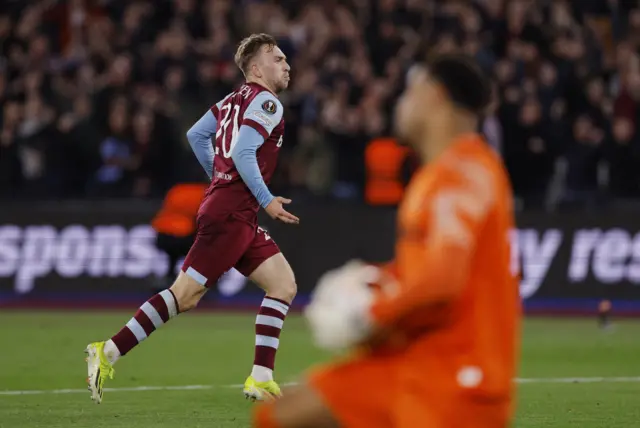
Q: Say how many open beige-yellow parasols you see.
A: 0